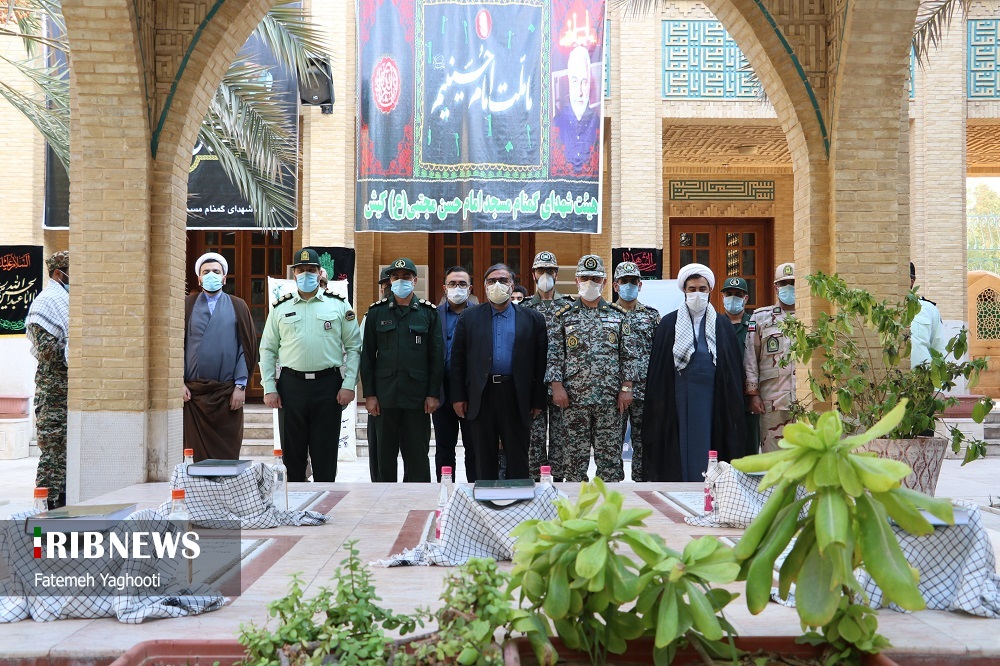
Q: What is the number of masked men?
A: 13